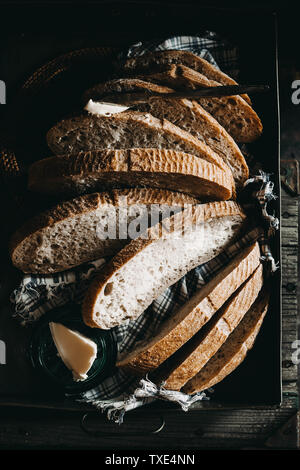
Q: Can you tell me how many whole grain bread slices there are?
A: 10